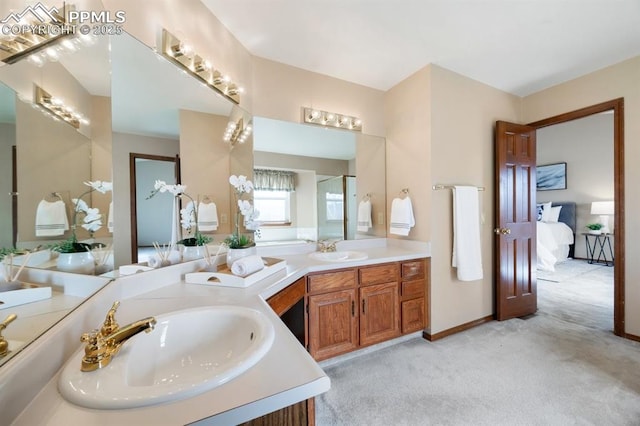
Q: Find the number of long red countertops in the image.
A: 0